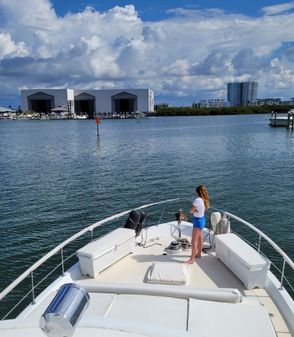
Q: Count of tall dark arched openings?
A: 3